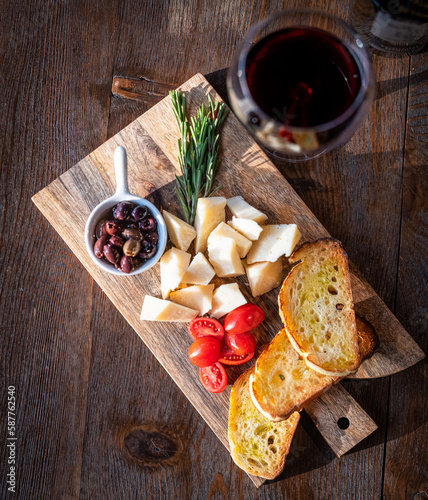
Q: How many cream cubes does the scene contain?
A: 13